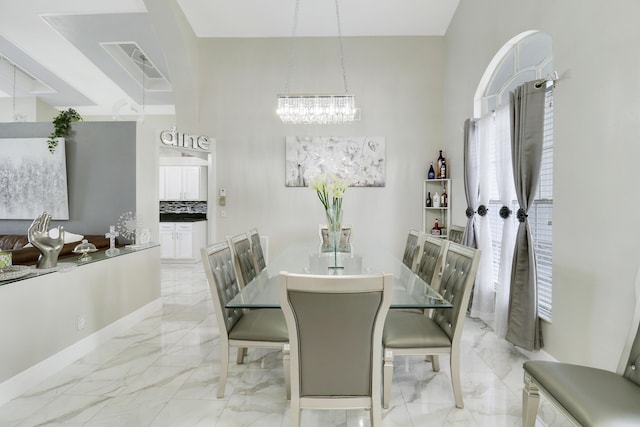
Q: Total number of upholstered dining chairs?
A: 10